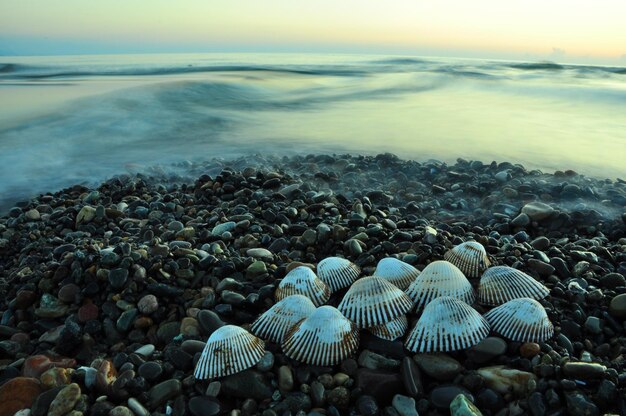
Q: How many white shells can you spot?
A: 13